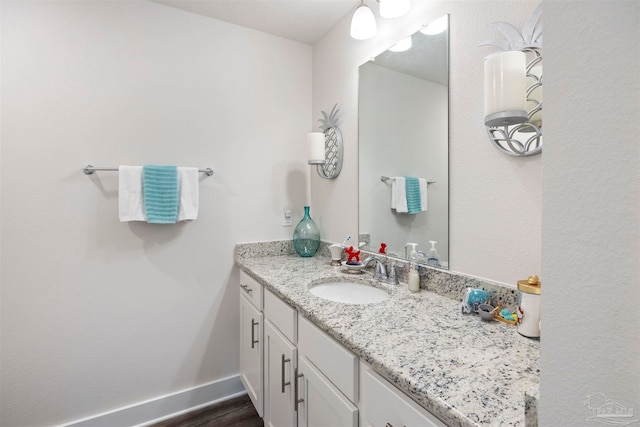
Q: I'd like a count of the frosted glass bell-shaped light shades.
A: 2